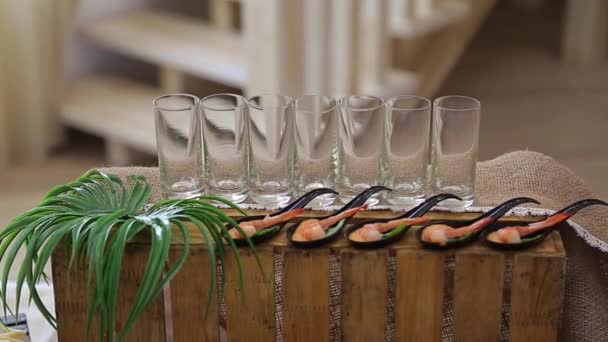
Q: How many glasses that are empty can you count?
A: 7